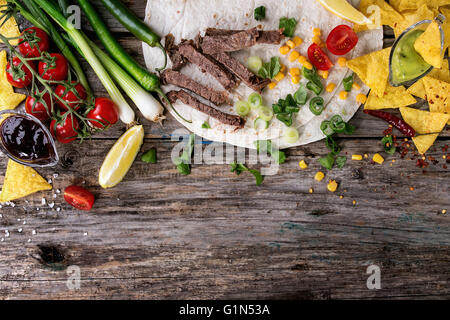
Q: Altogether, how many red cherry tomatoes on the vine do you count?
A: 7